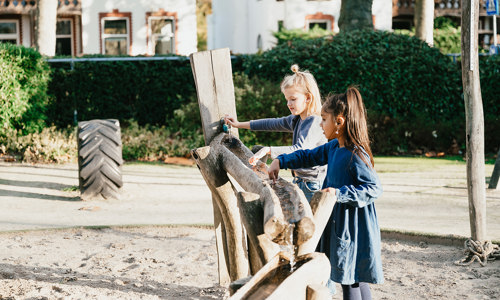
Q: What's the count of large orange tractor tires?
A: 0